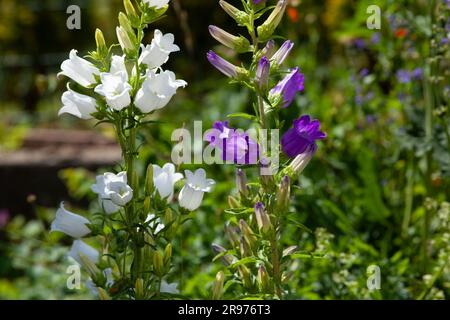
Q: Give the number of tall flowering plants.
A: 2